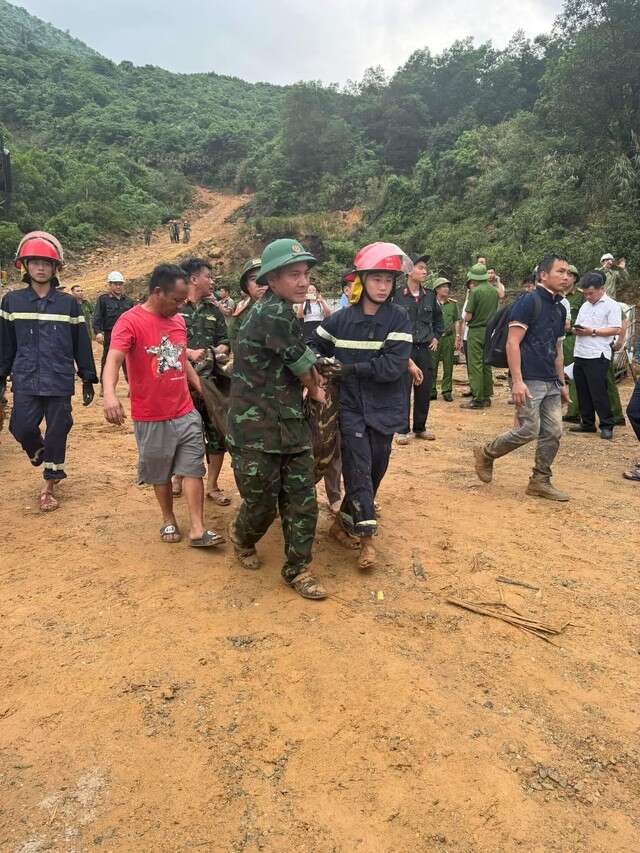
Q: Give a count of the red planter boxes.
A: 0